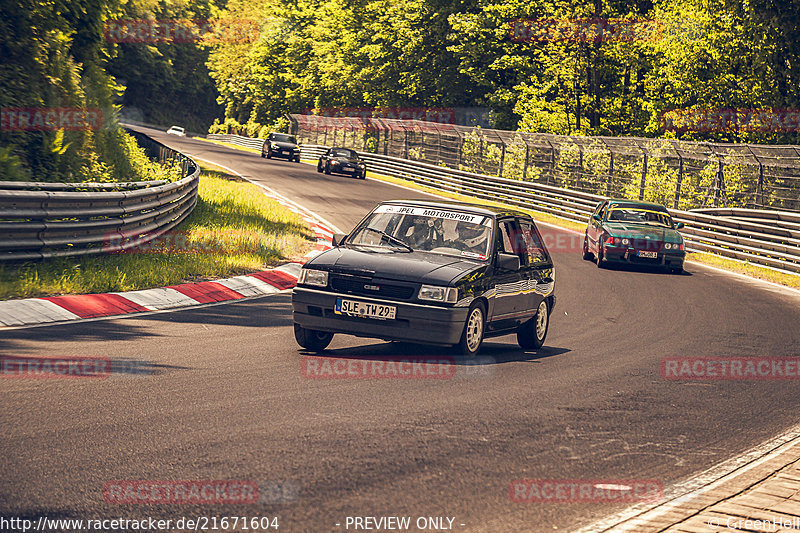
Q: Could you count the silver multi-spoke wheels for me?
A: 2